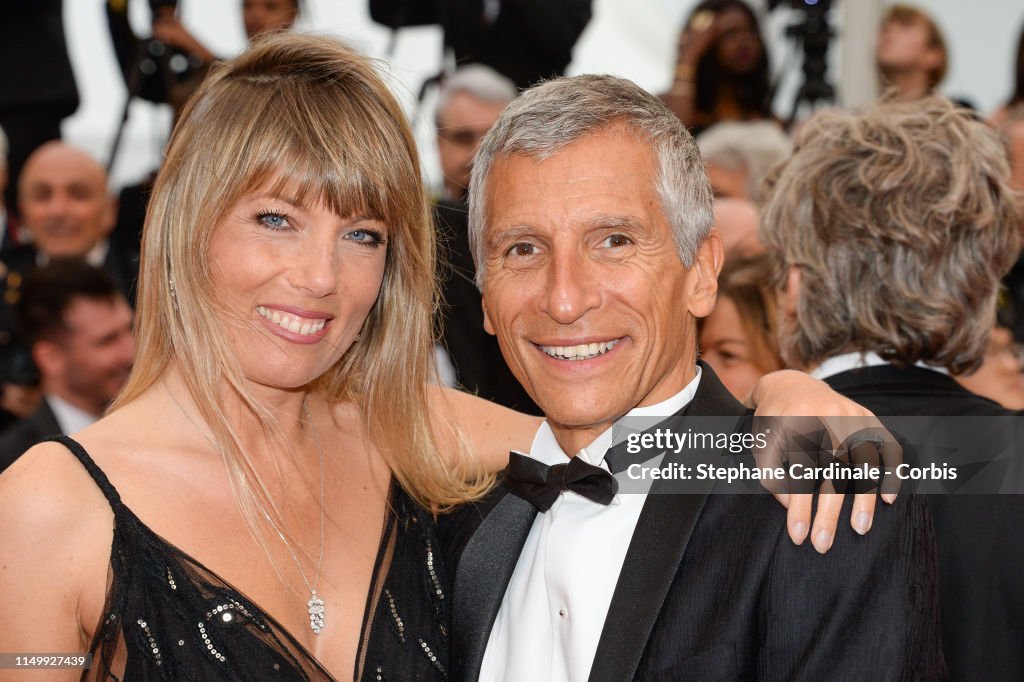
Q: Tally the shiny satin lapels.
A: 2